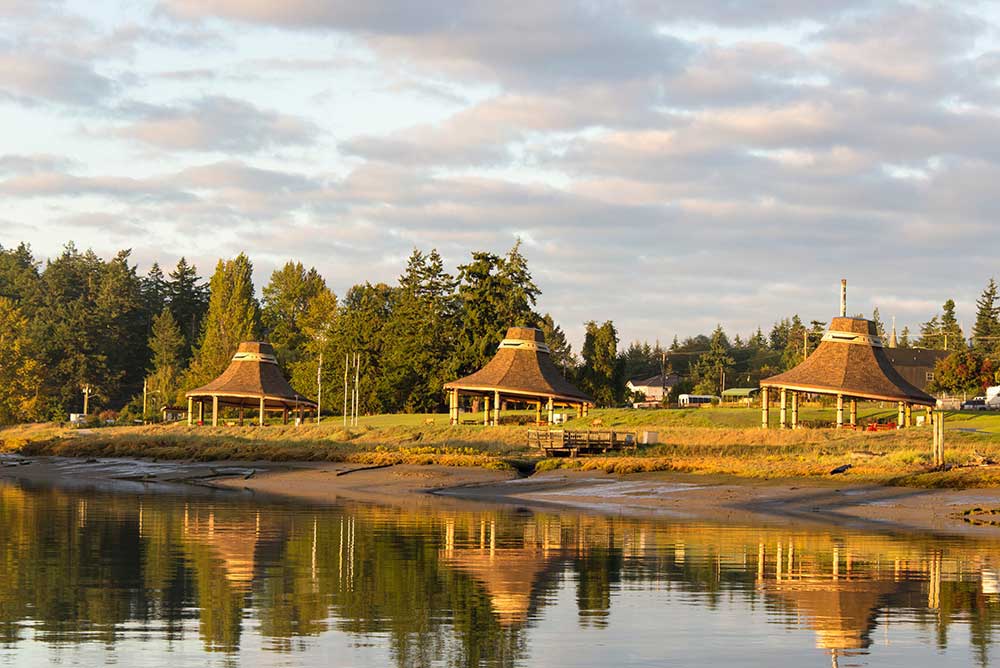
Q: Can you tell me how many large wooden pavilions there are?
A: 3